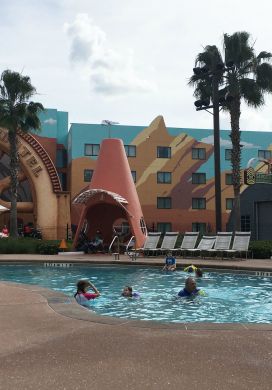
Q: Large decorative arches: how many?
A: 1